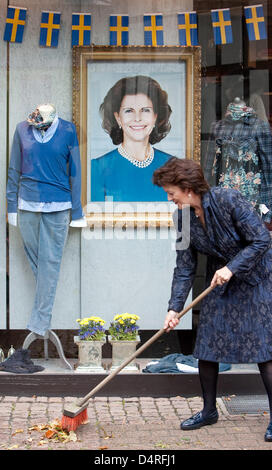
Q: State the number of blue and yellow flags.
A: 8